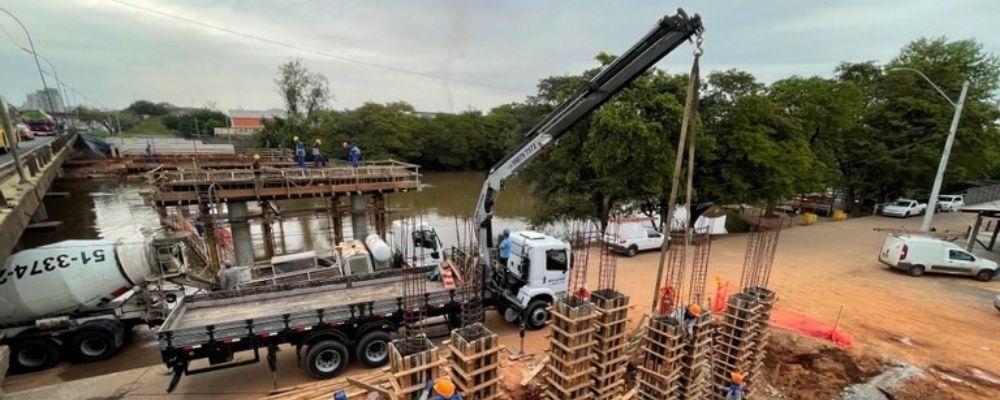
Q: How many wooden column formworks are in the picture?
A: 8